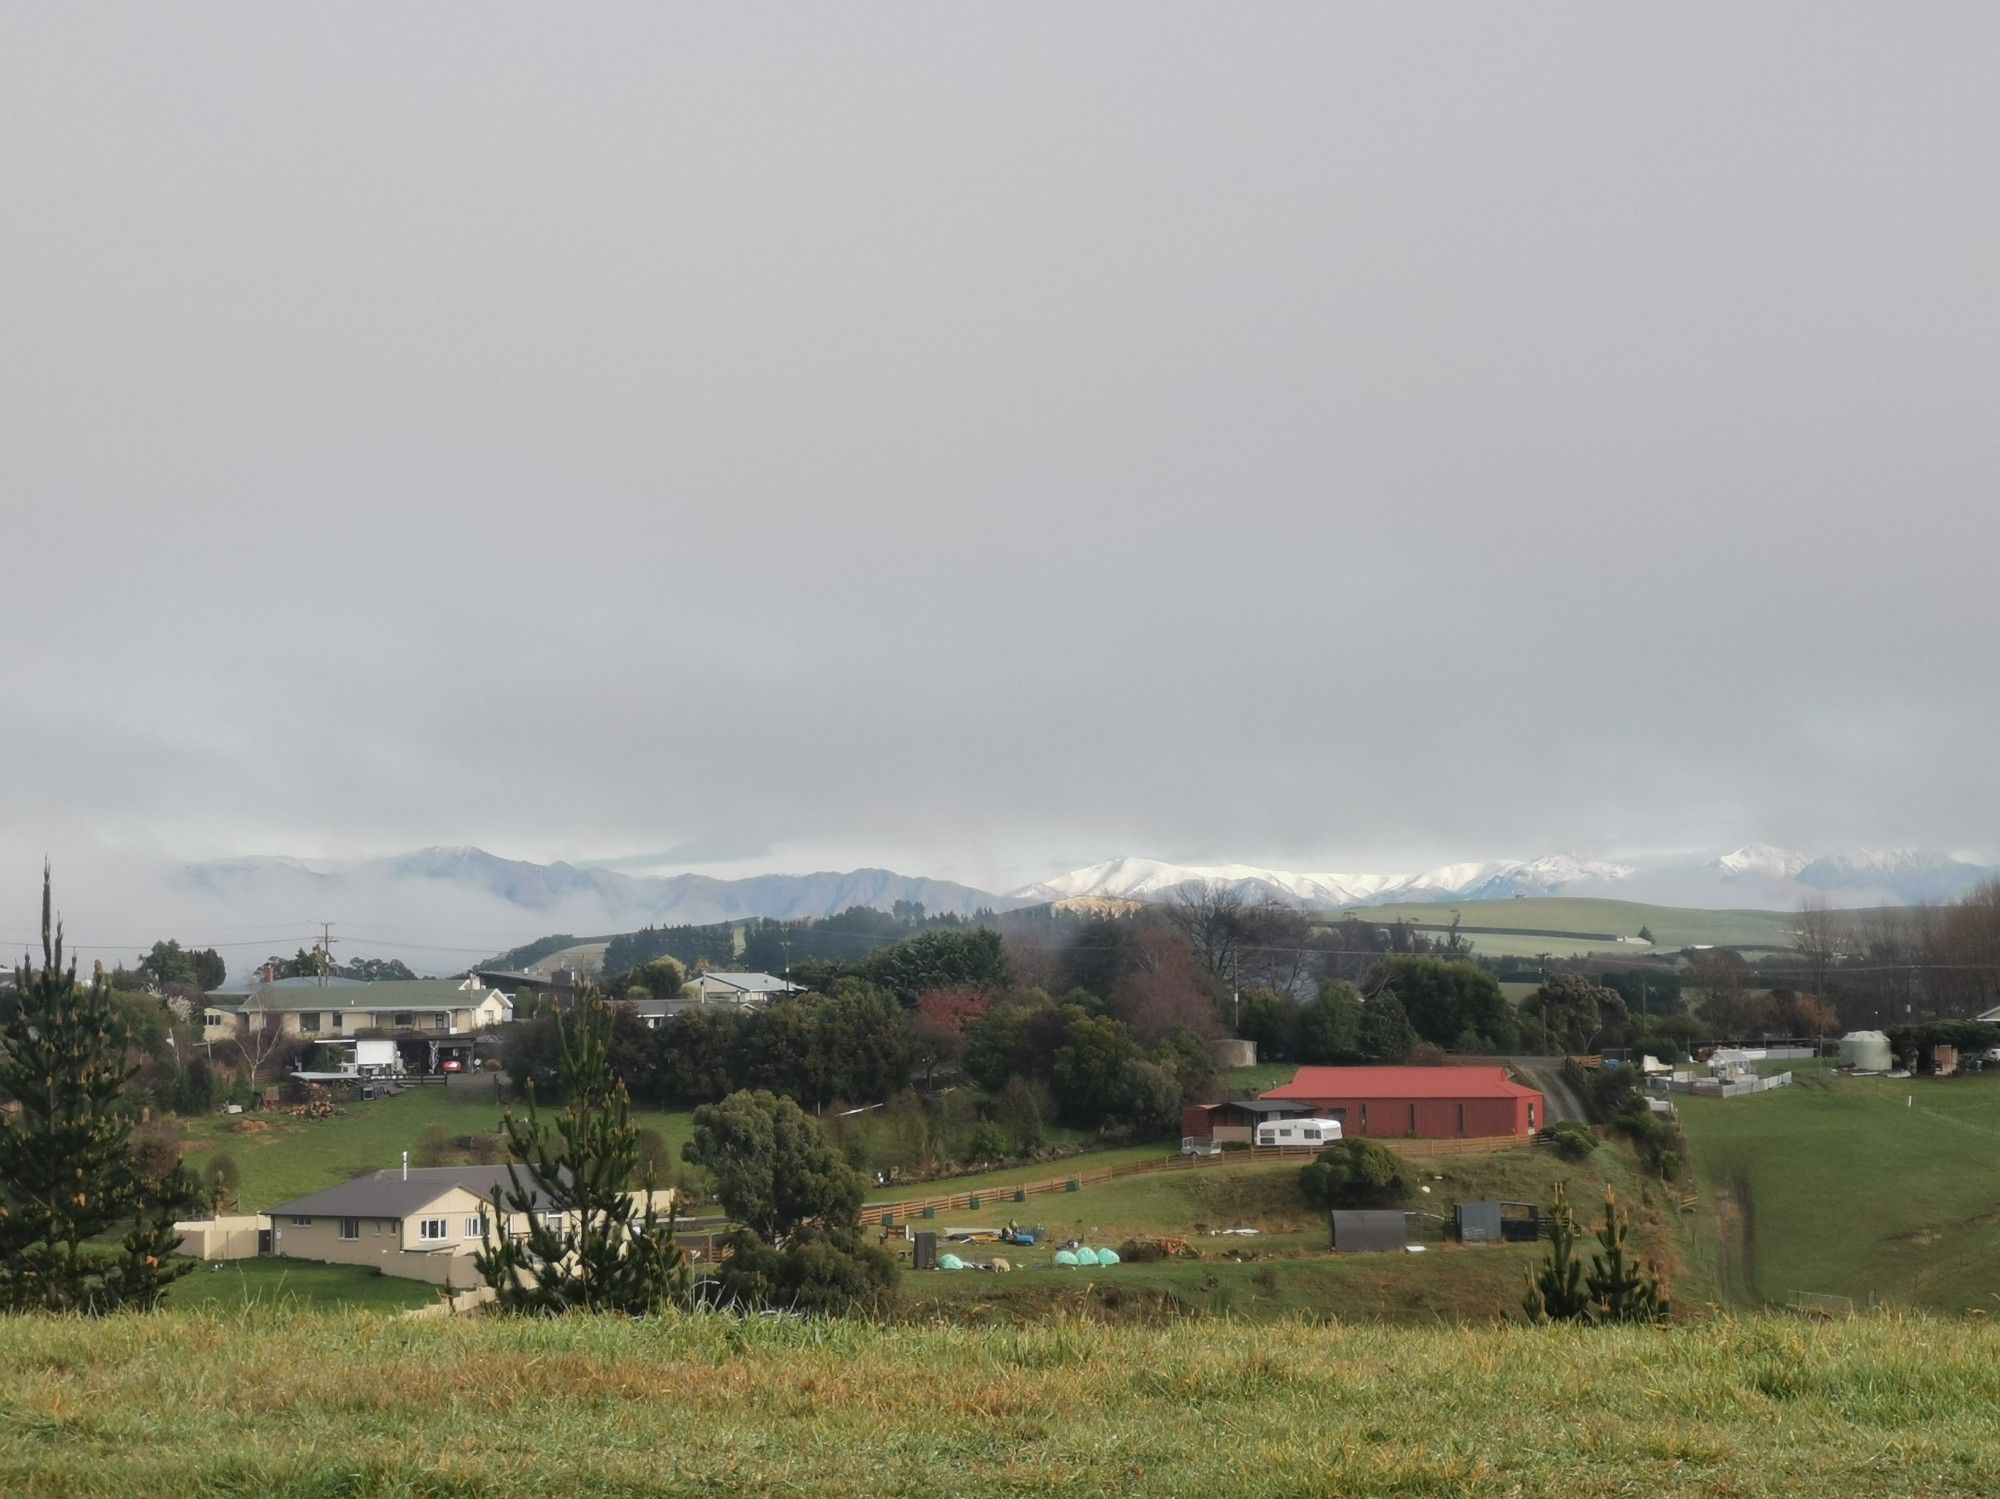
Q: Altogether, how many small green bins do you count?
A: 5